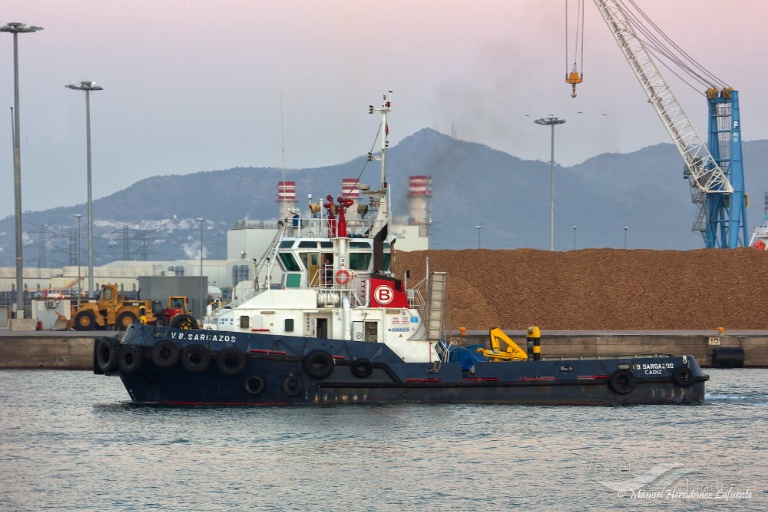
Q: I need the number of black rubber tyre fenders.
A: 11